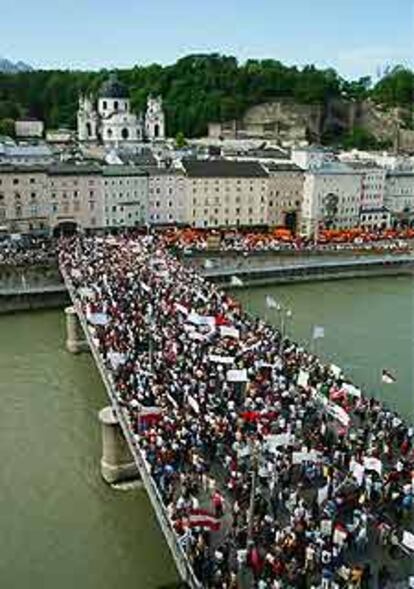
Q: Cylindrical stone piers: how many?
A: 2